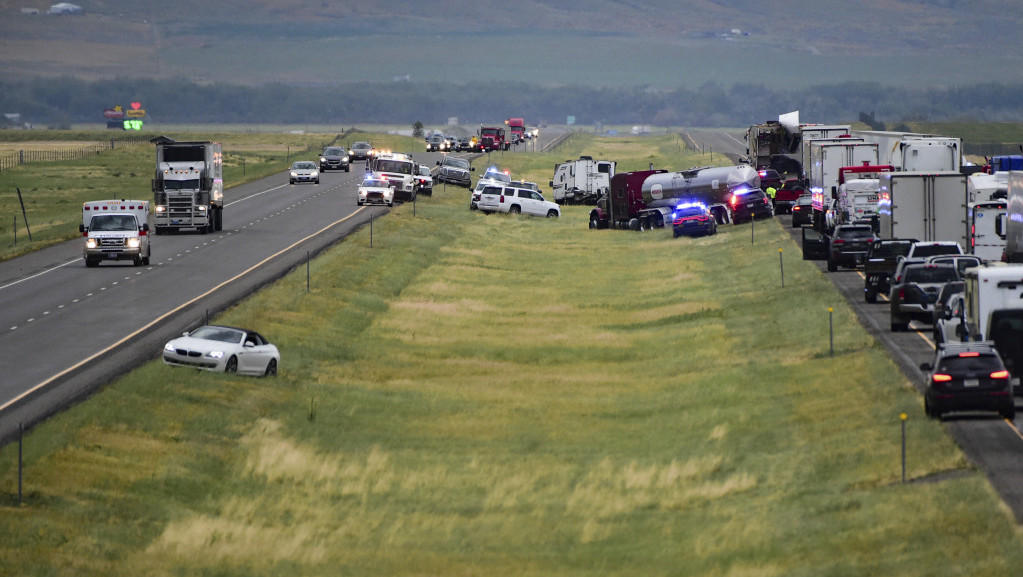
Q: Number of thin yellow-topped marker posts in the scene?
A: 4